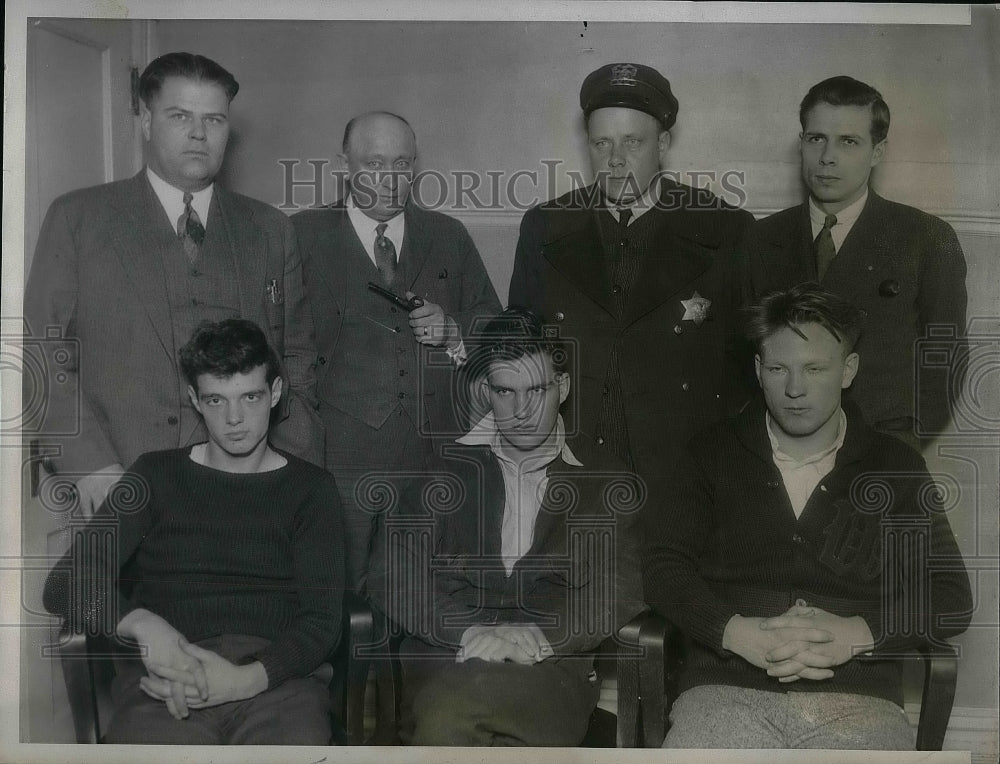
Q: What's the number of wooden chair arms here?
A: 6